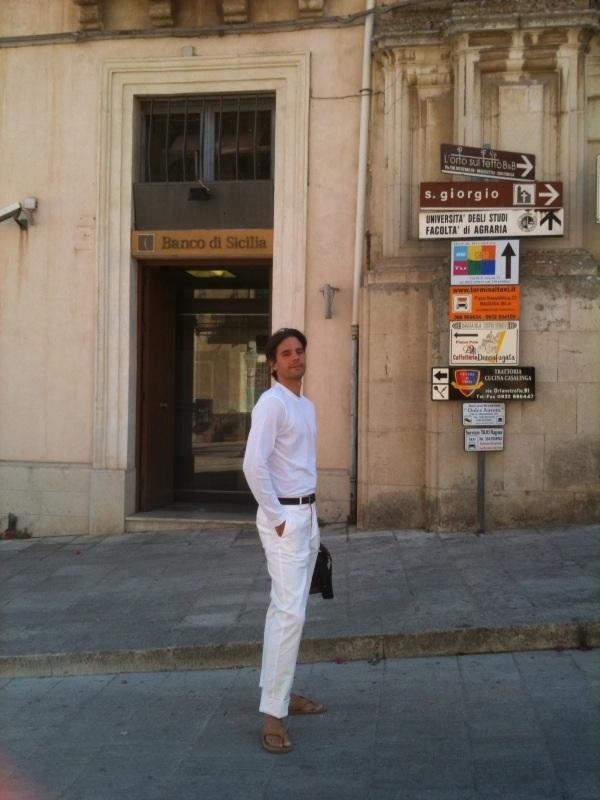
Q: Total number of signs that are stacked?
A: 9